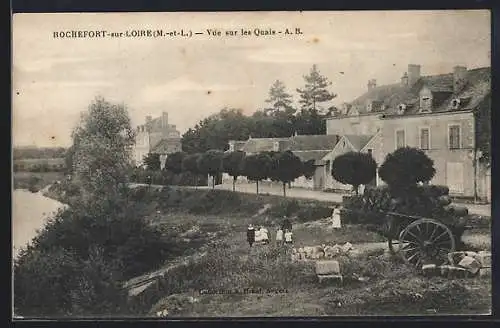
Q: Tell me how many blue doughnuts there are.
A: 0